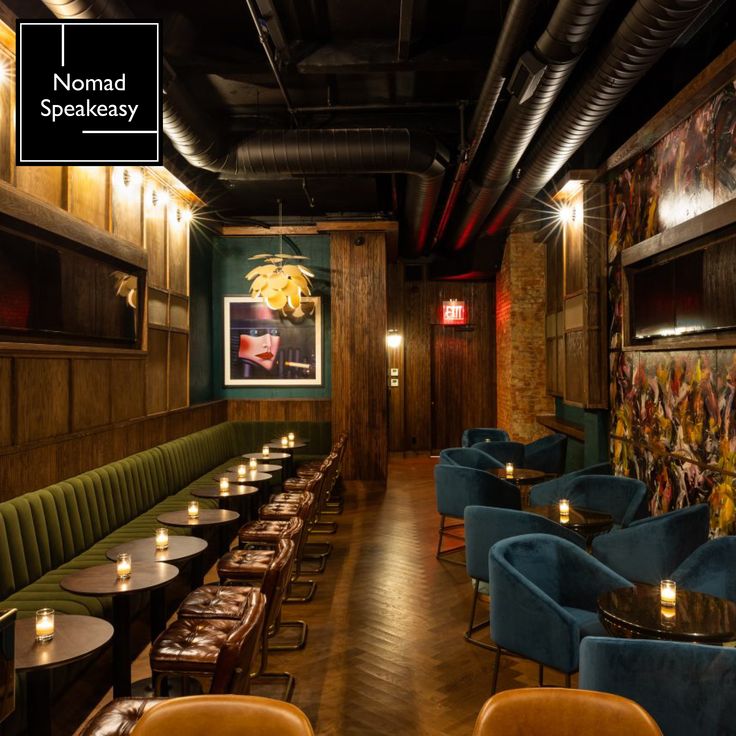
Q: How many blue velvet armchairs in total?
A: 12